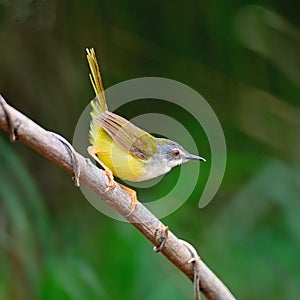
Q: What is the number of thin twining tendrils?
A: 4